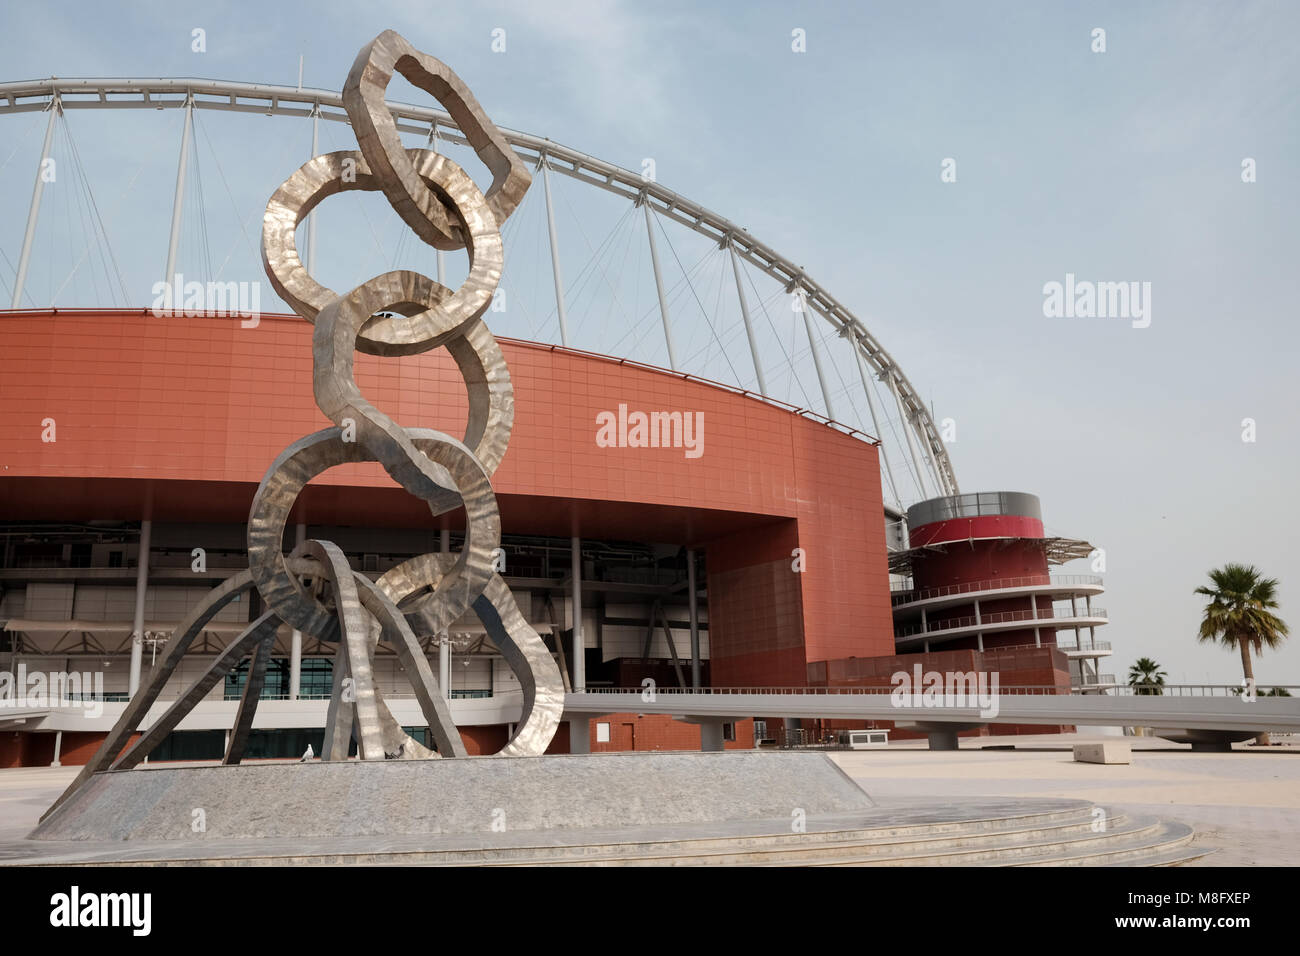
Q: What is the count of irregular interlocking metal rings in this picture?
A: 5